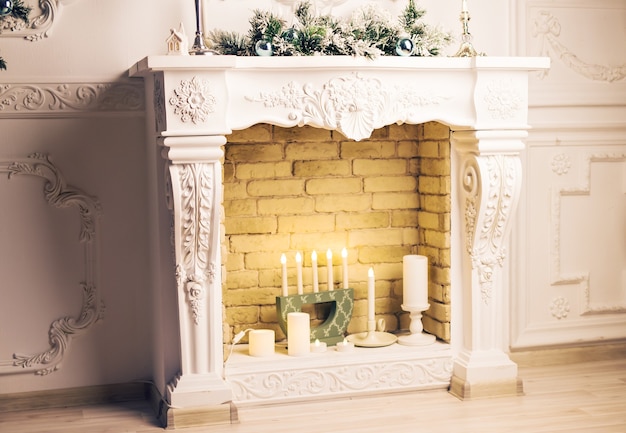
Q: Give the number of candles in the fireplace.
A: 11